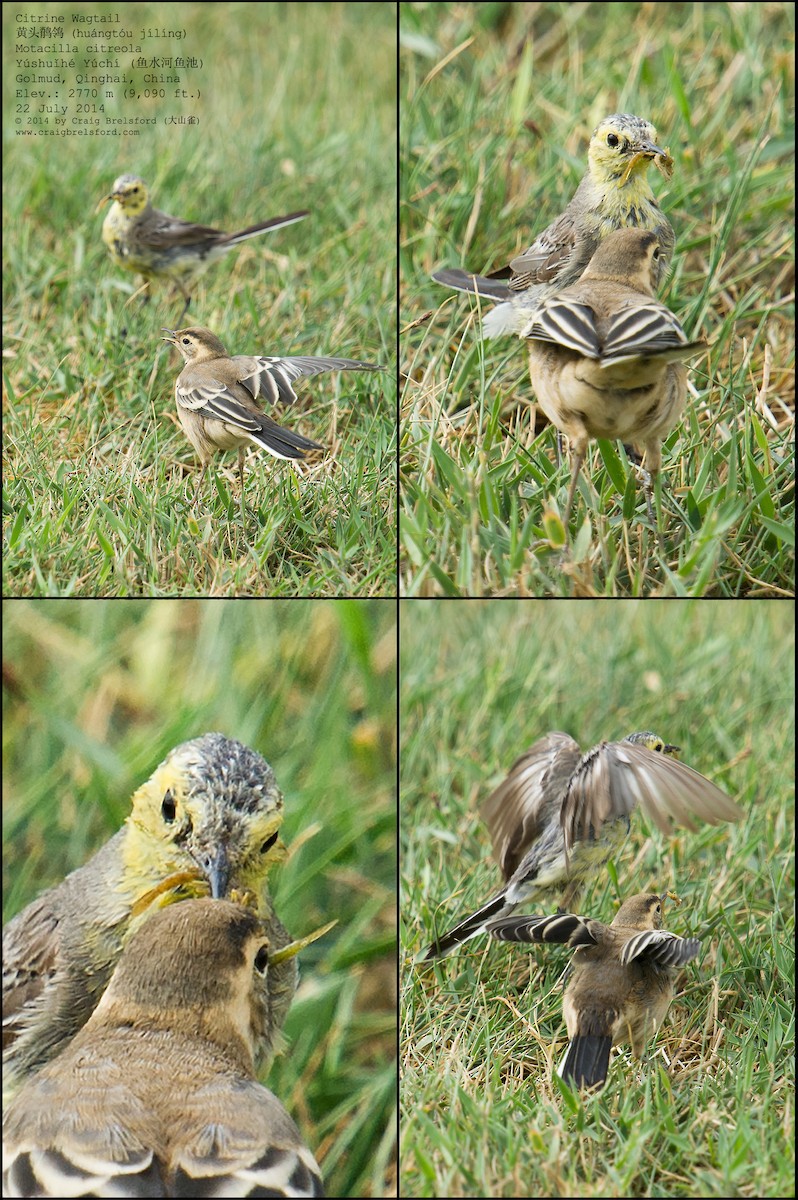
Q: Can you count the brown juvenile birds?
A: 4